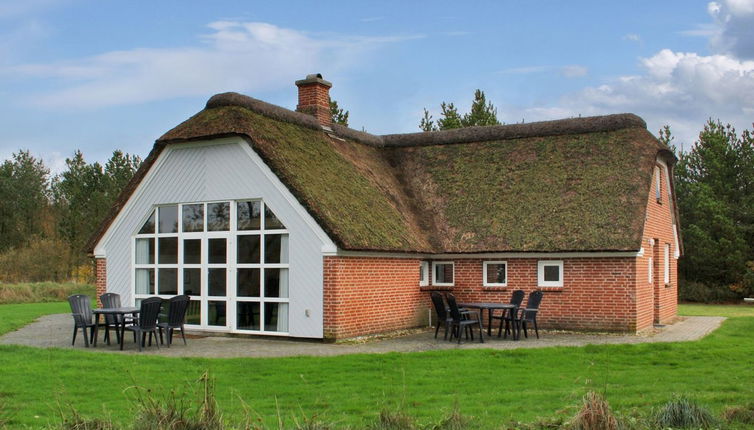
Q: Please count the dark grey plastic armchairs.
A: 8